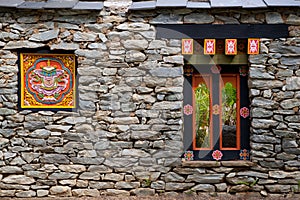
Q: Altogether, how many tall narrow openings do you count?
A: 2